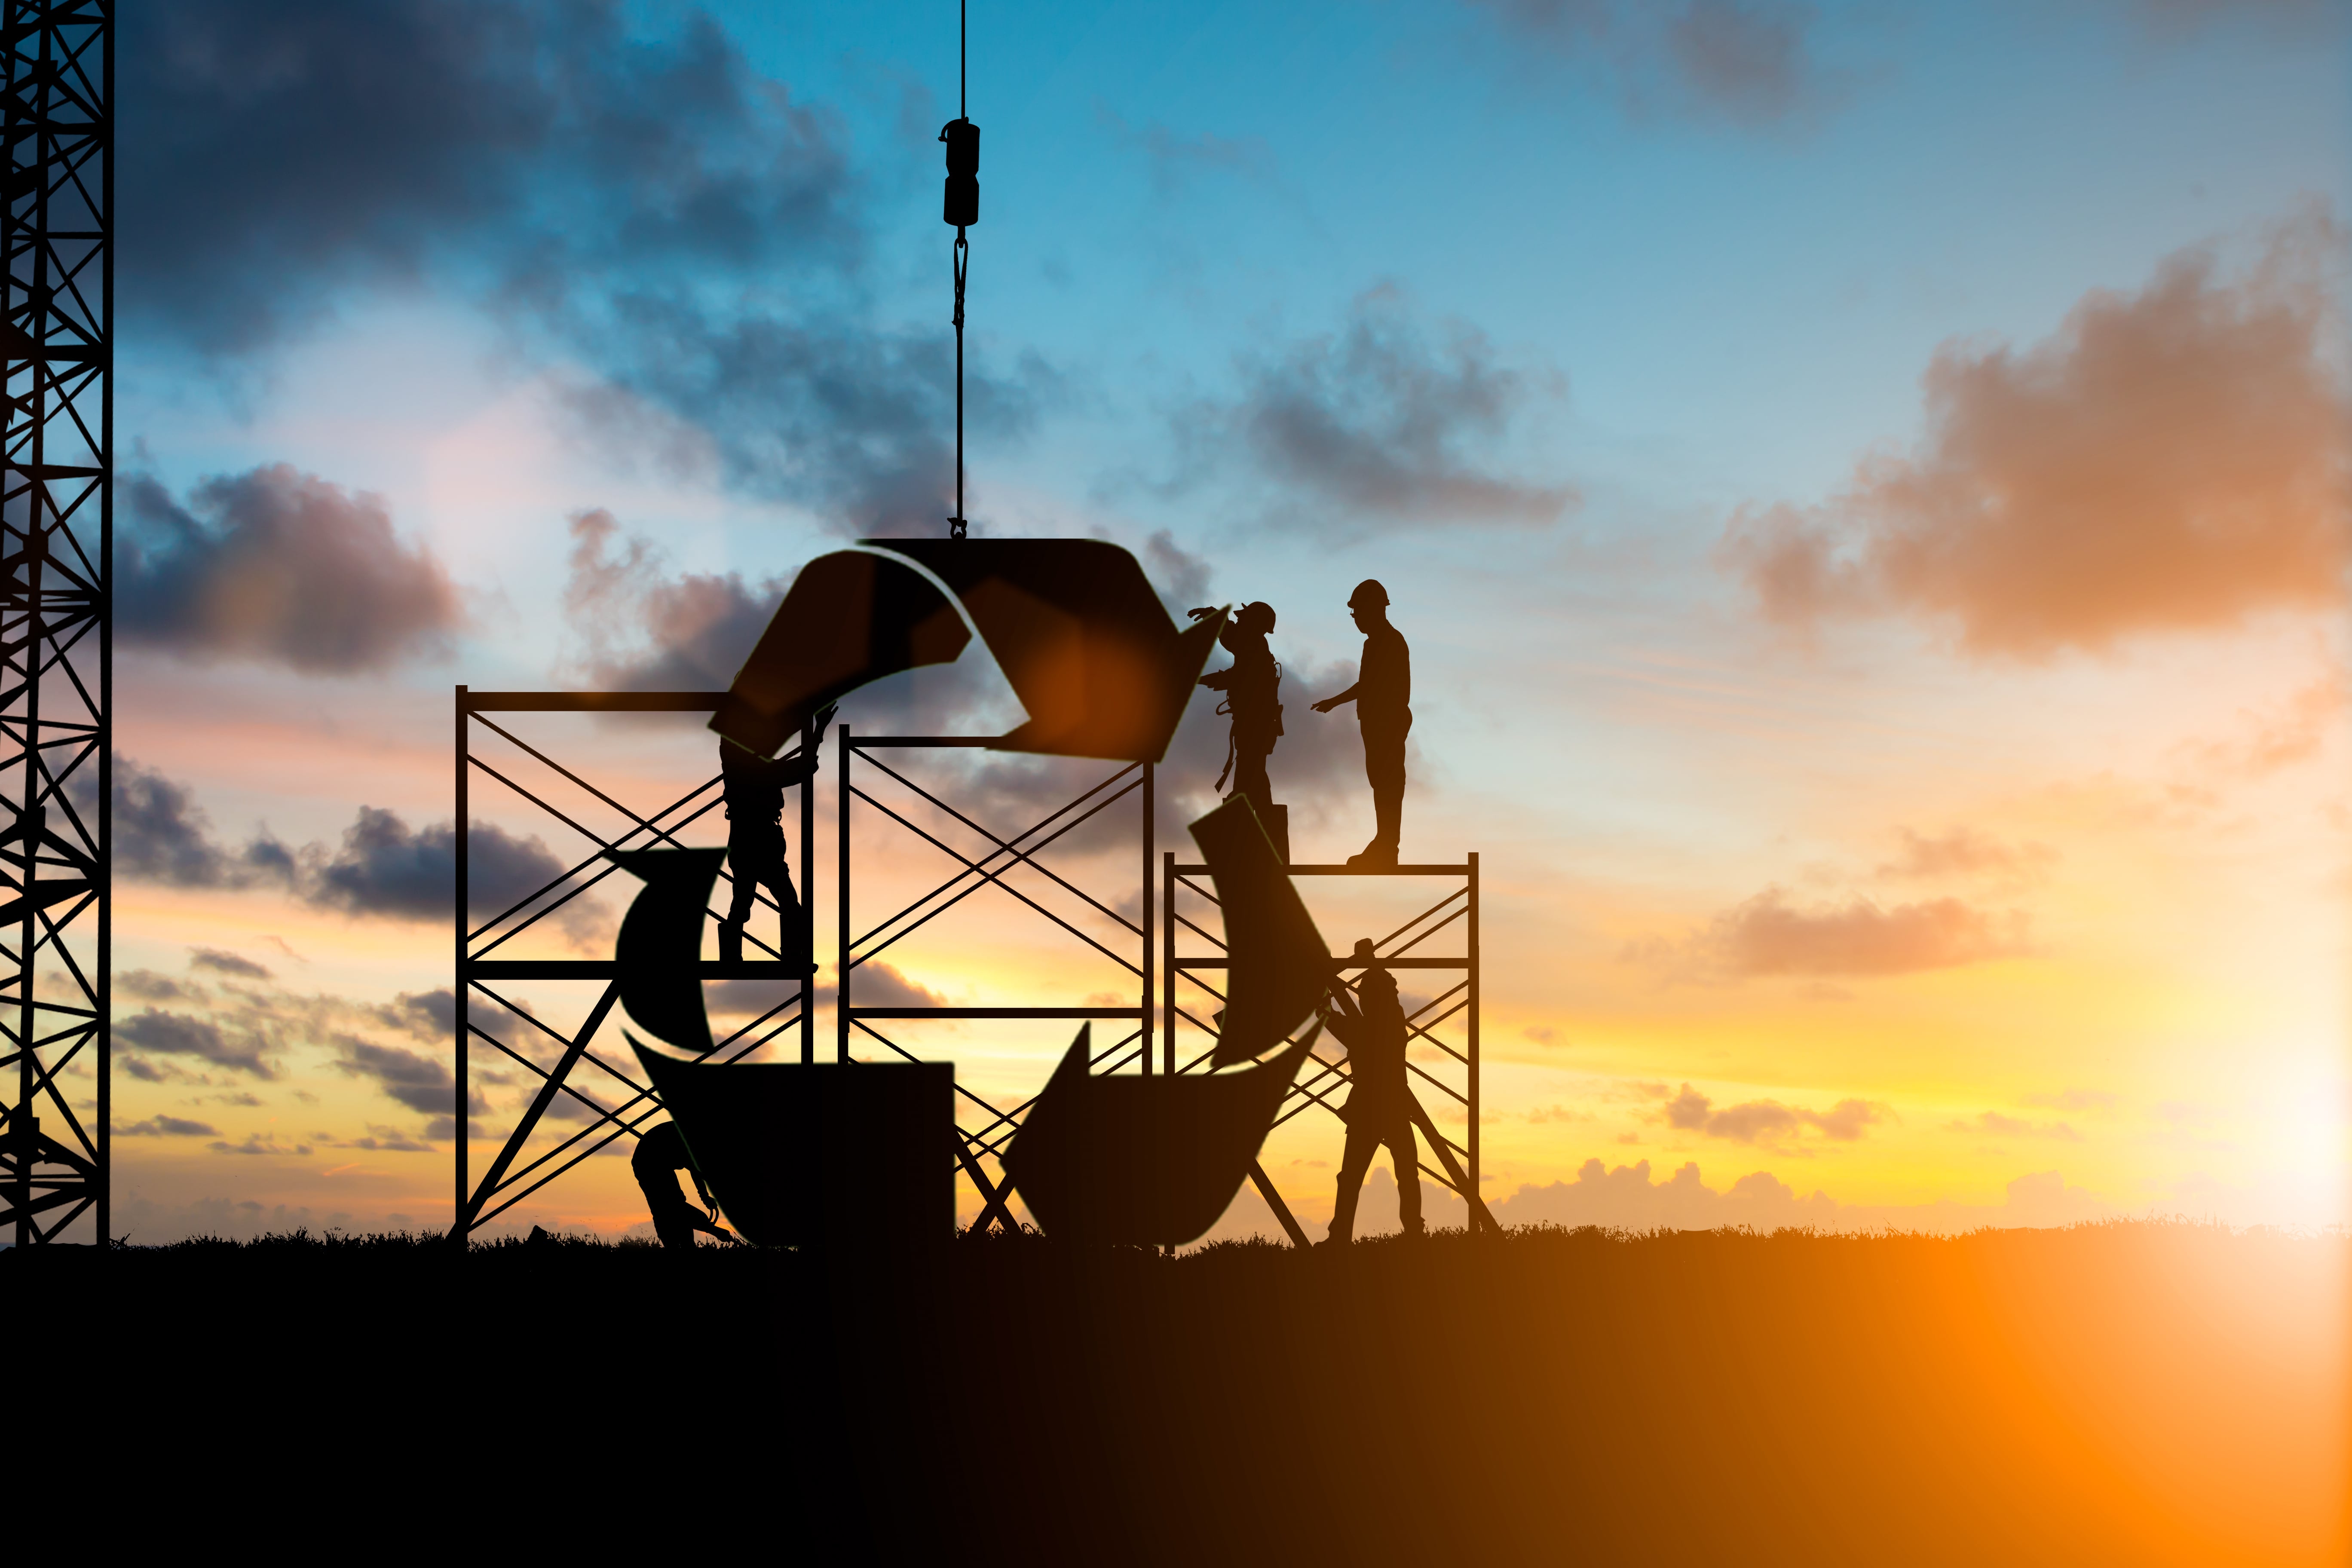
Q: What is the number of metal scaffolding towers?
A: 3